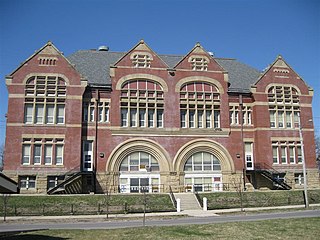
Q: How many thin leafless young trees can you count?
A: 4